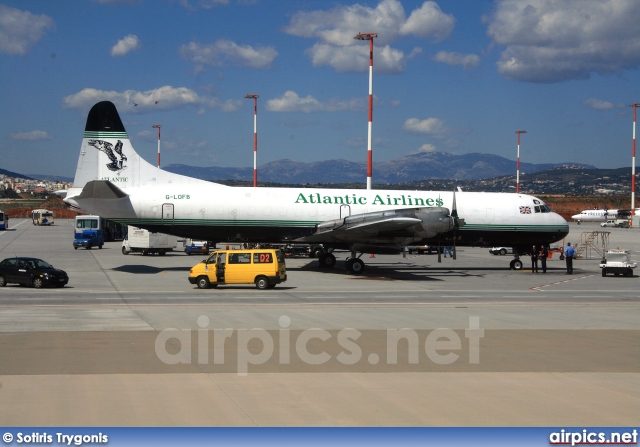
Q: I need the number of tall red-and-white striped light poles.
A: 5